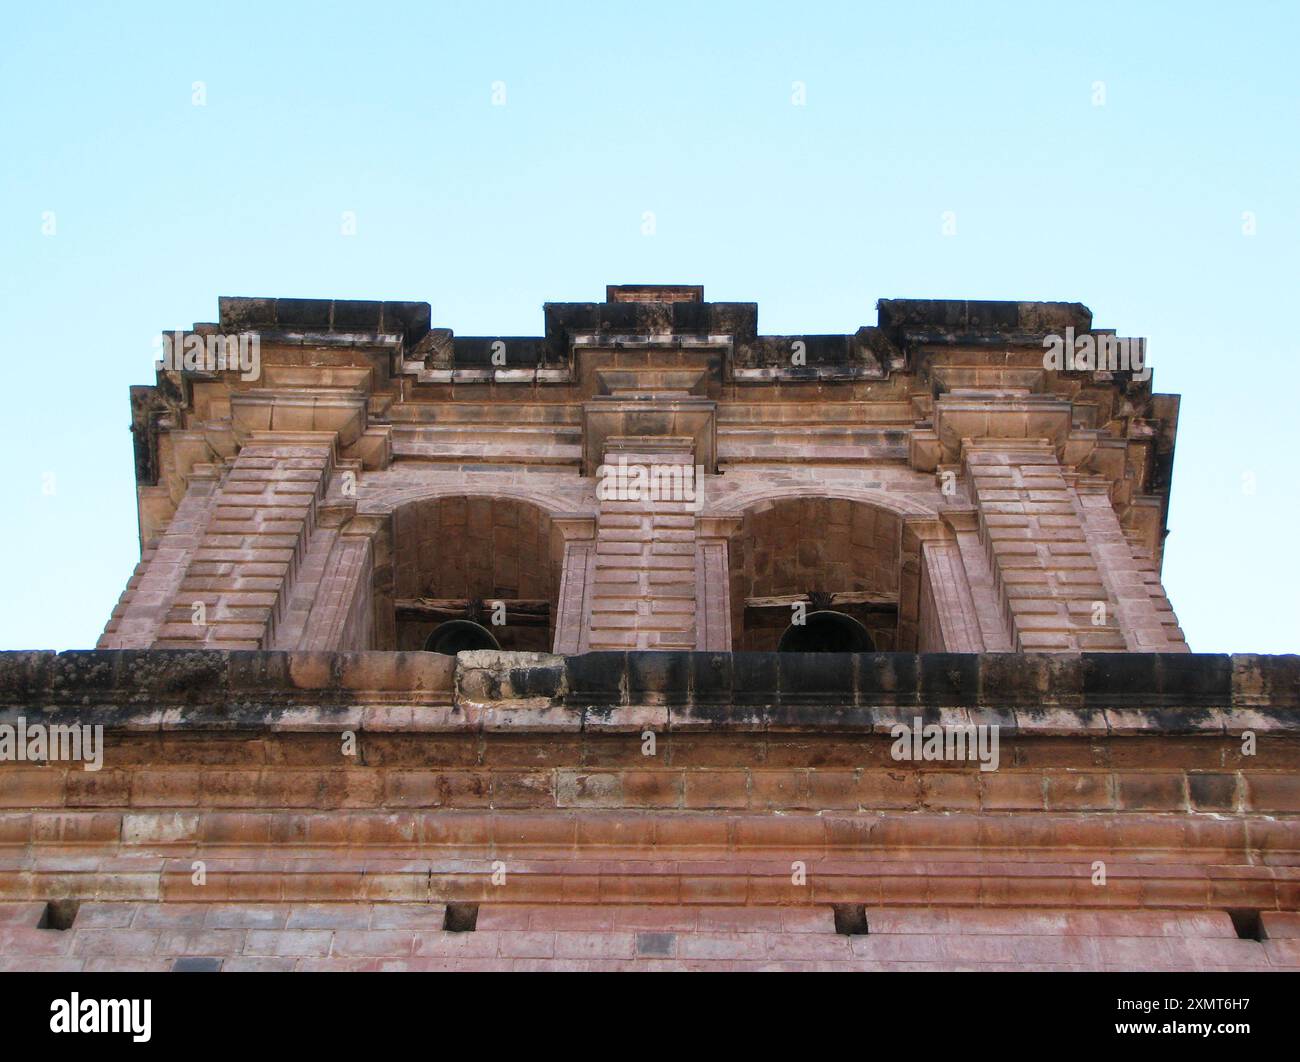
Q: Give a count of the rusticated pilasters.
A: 3